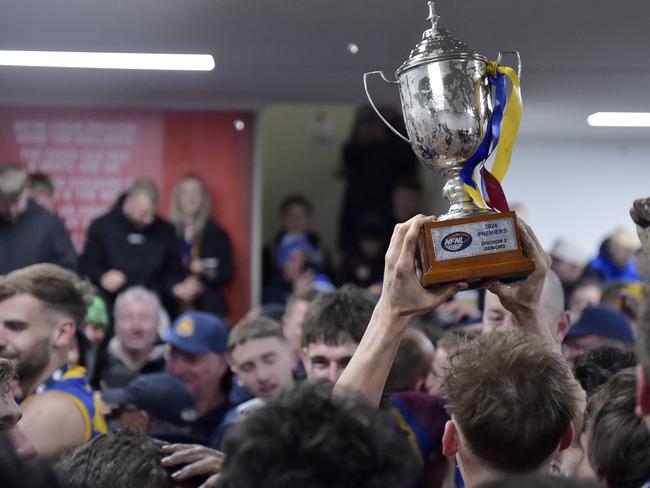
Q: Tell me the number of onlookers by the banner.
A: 4